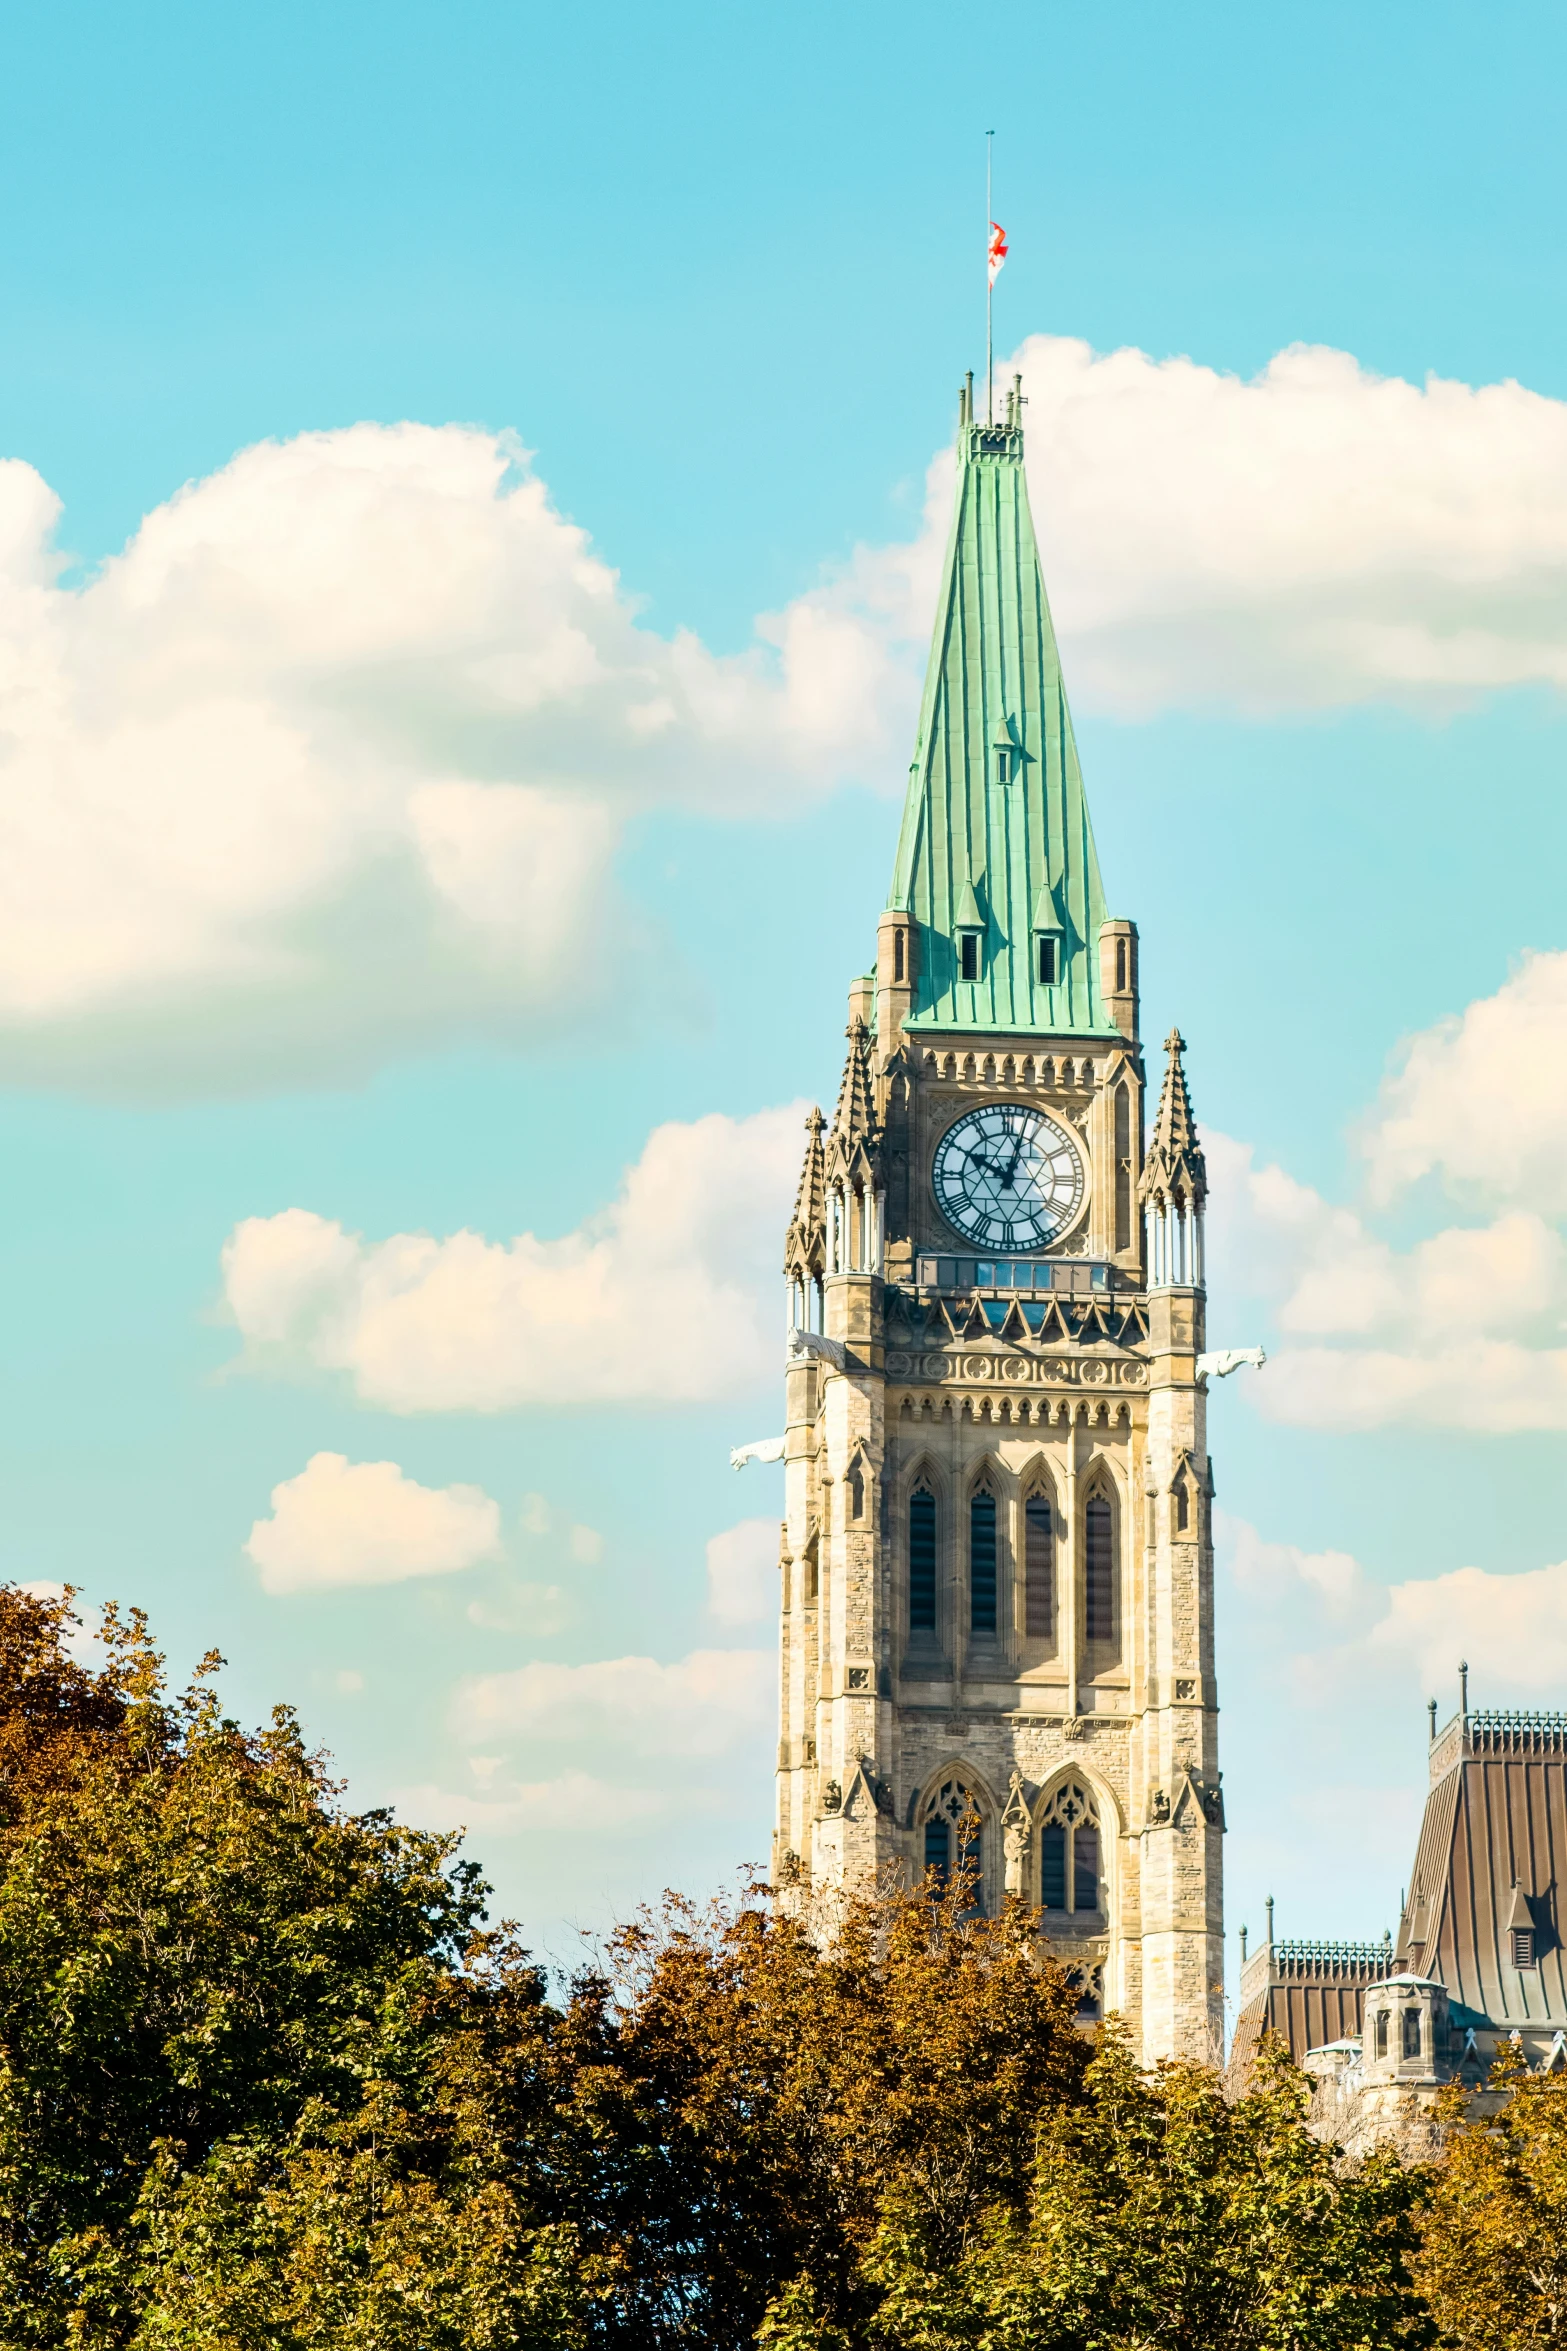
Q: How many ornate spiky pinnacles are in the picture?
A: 3